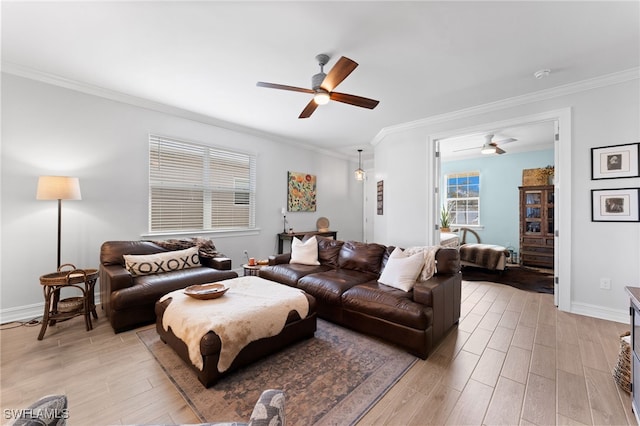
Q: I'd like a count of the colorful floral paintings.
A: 1